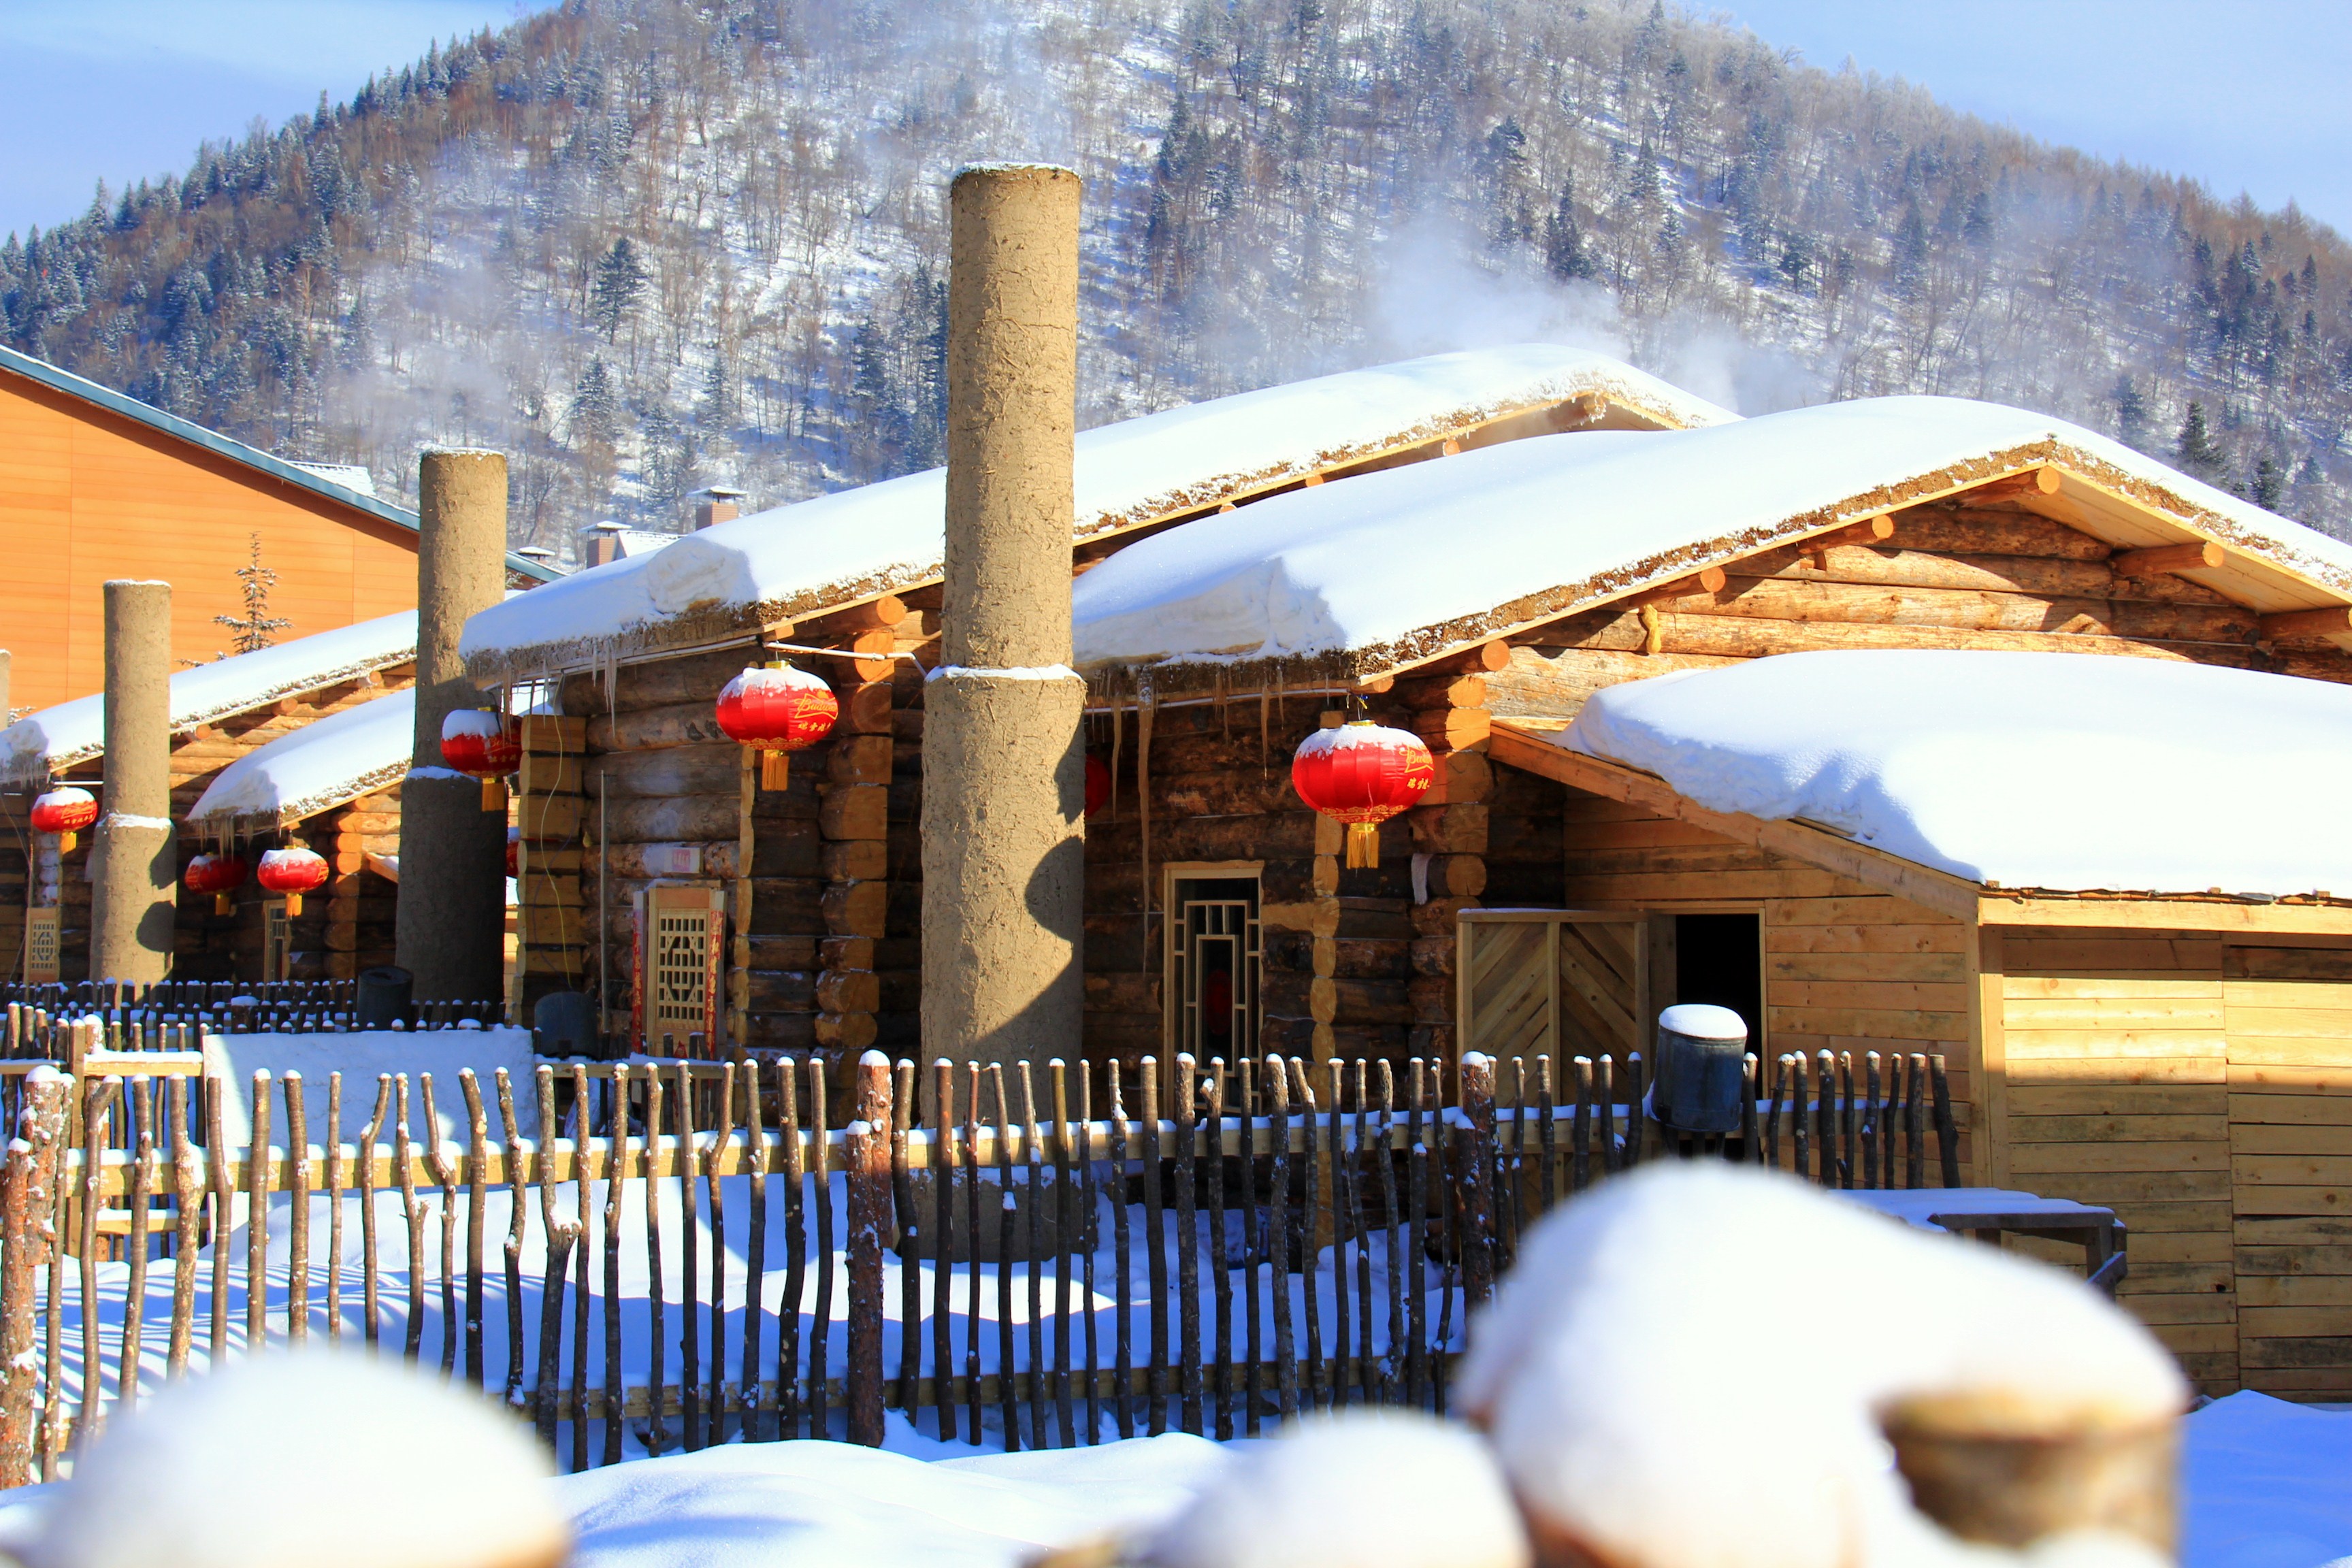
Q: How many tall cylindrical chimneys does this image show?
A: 3